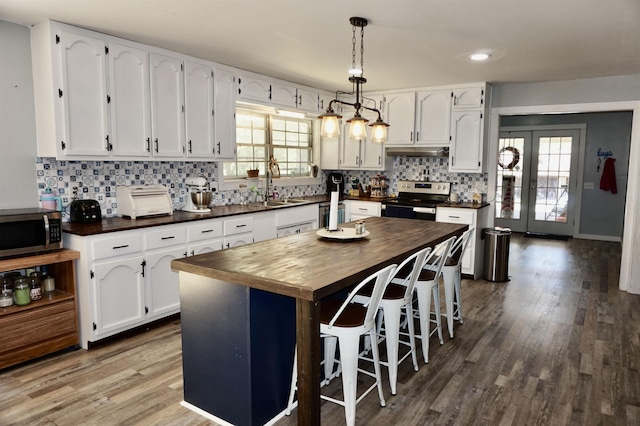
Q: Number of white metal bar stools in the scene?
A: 4